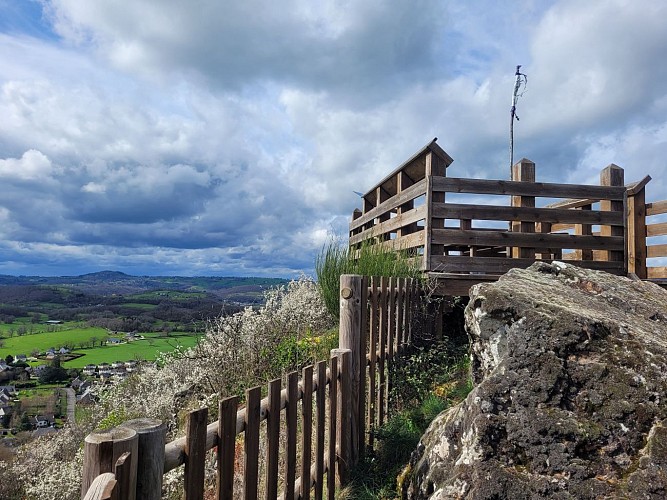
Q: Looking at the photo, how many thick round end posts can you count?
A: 4